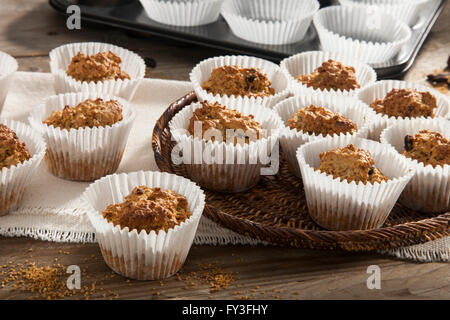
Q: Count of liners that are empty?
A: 4